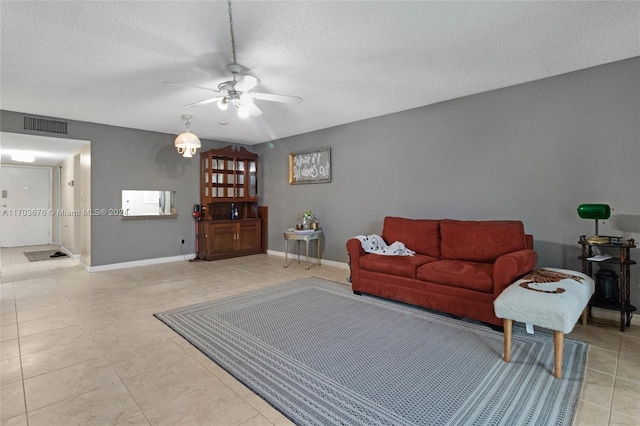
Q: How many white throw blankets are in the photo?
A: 1